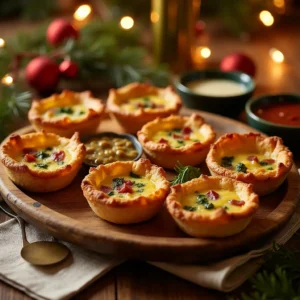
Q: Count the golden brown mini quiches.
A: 7